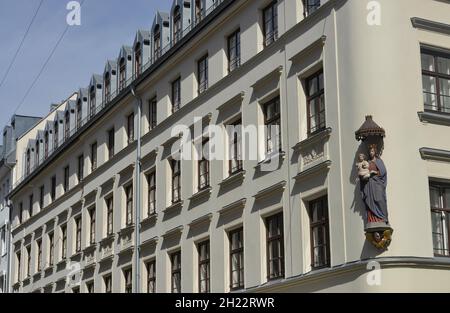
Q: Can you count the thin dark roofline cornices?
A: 1